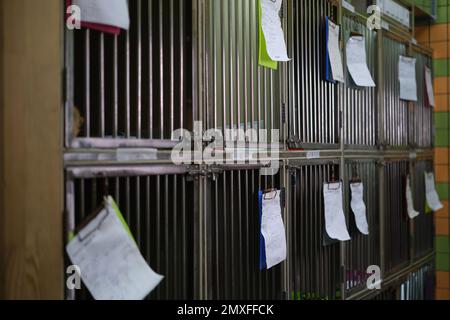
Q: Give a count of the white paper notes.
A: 12